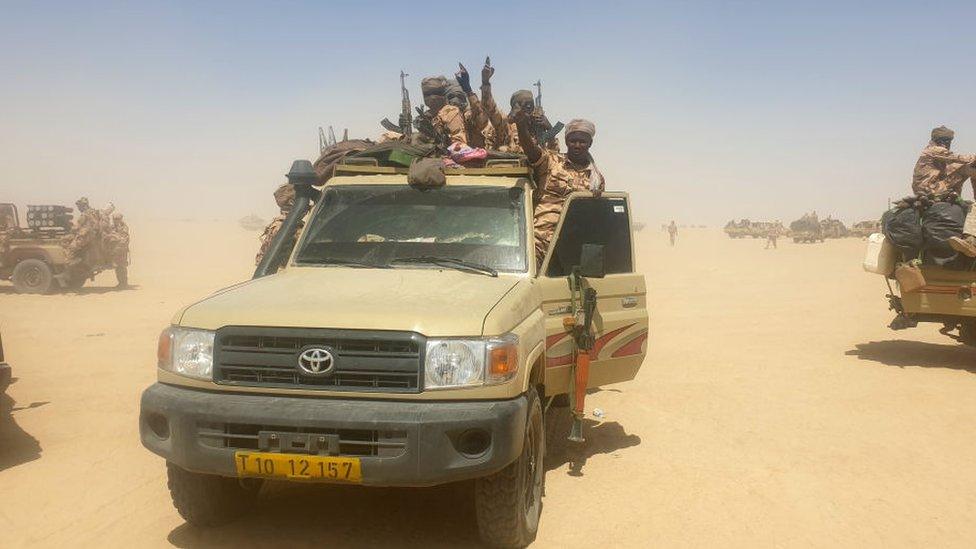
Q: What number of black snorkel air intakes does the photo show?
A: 1